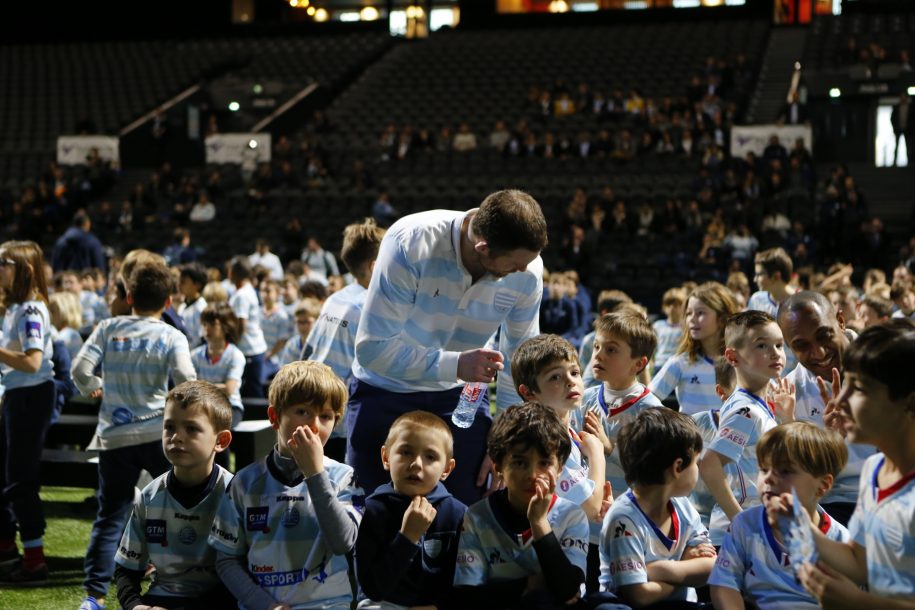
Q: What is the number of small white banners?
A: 3